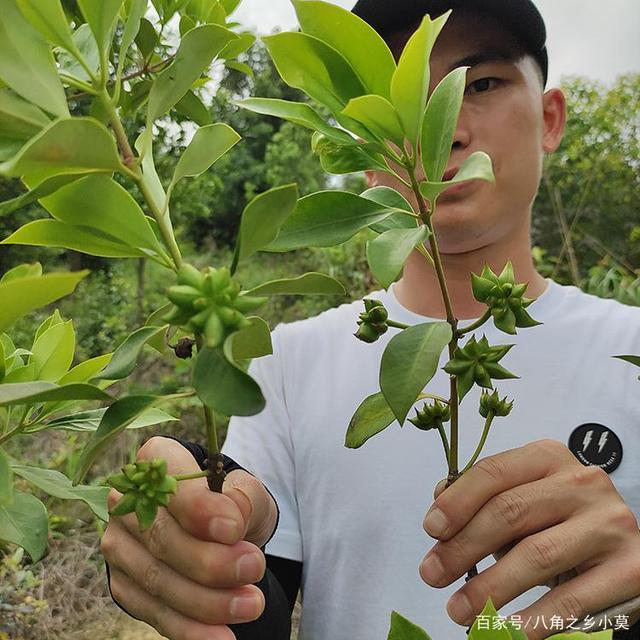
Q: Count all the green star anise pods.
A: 7